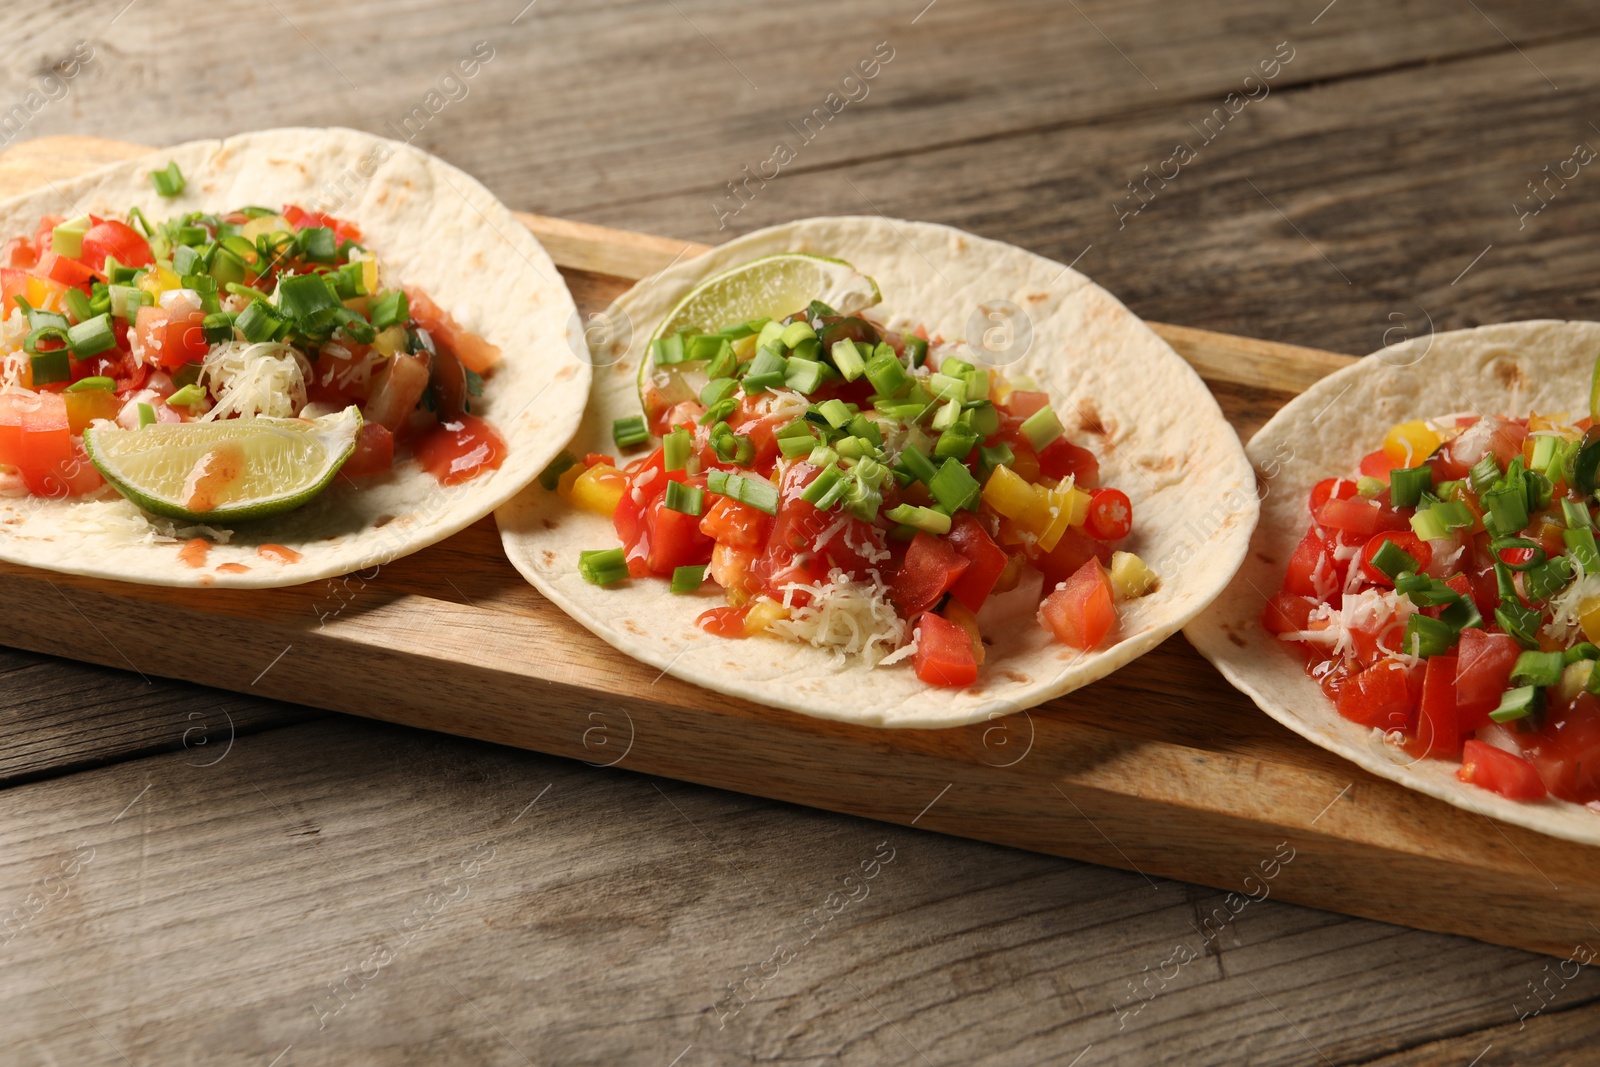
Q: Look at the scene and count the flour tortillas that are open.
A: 3